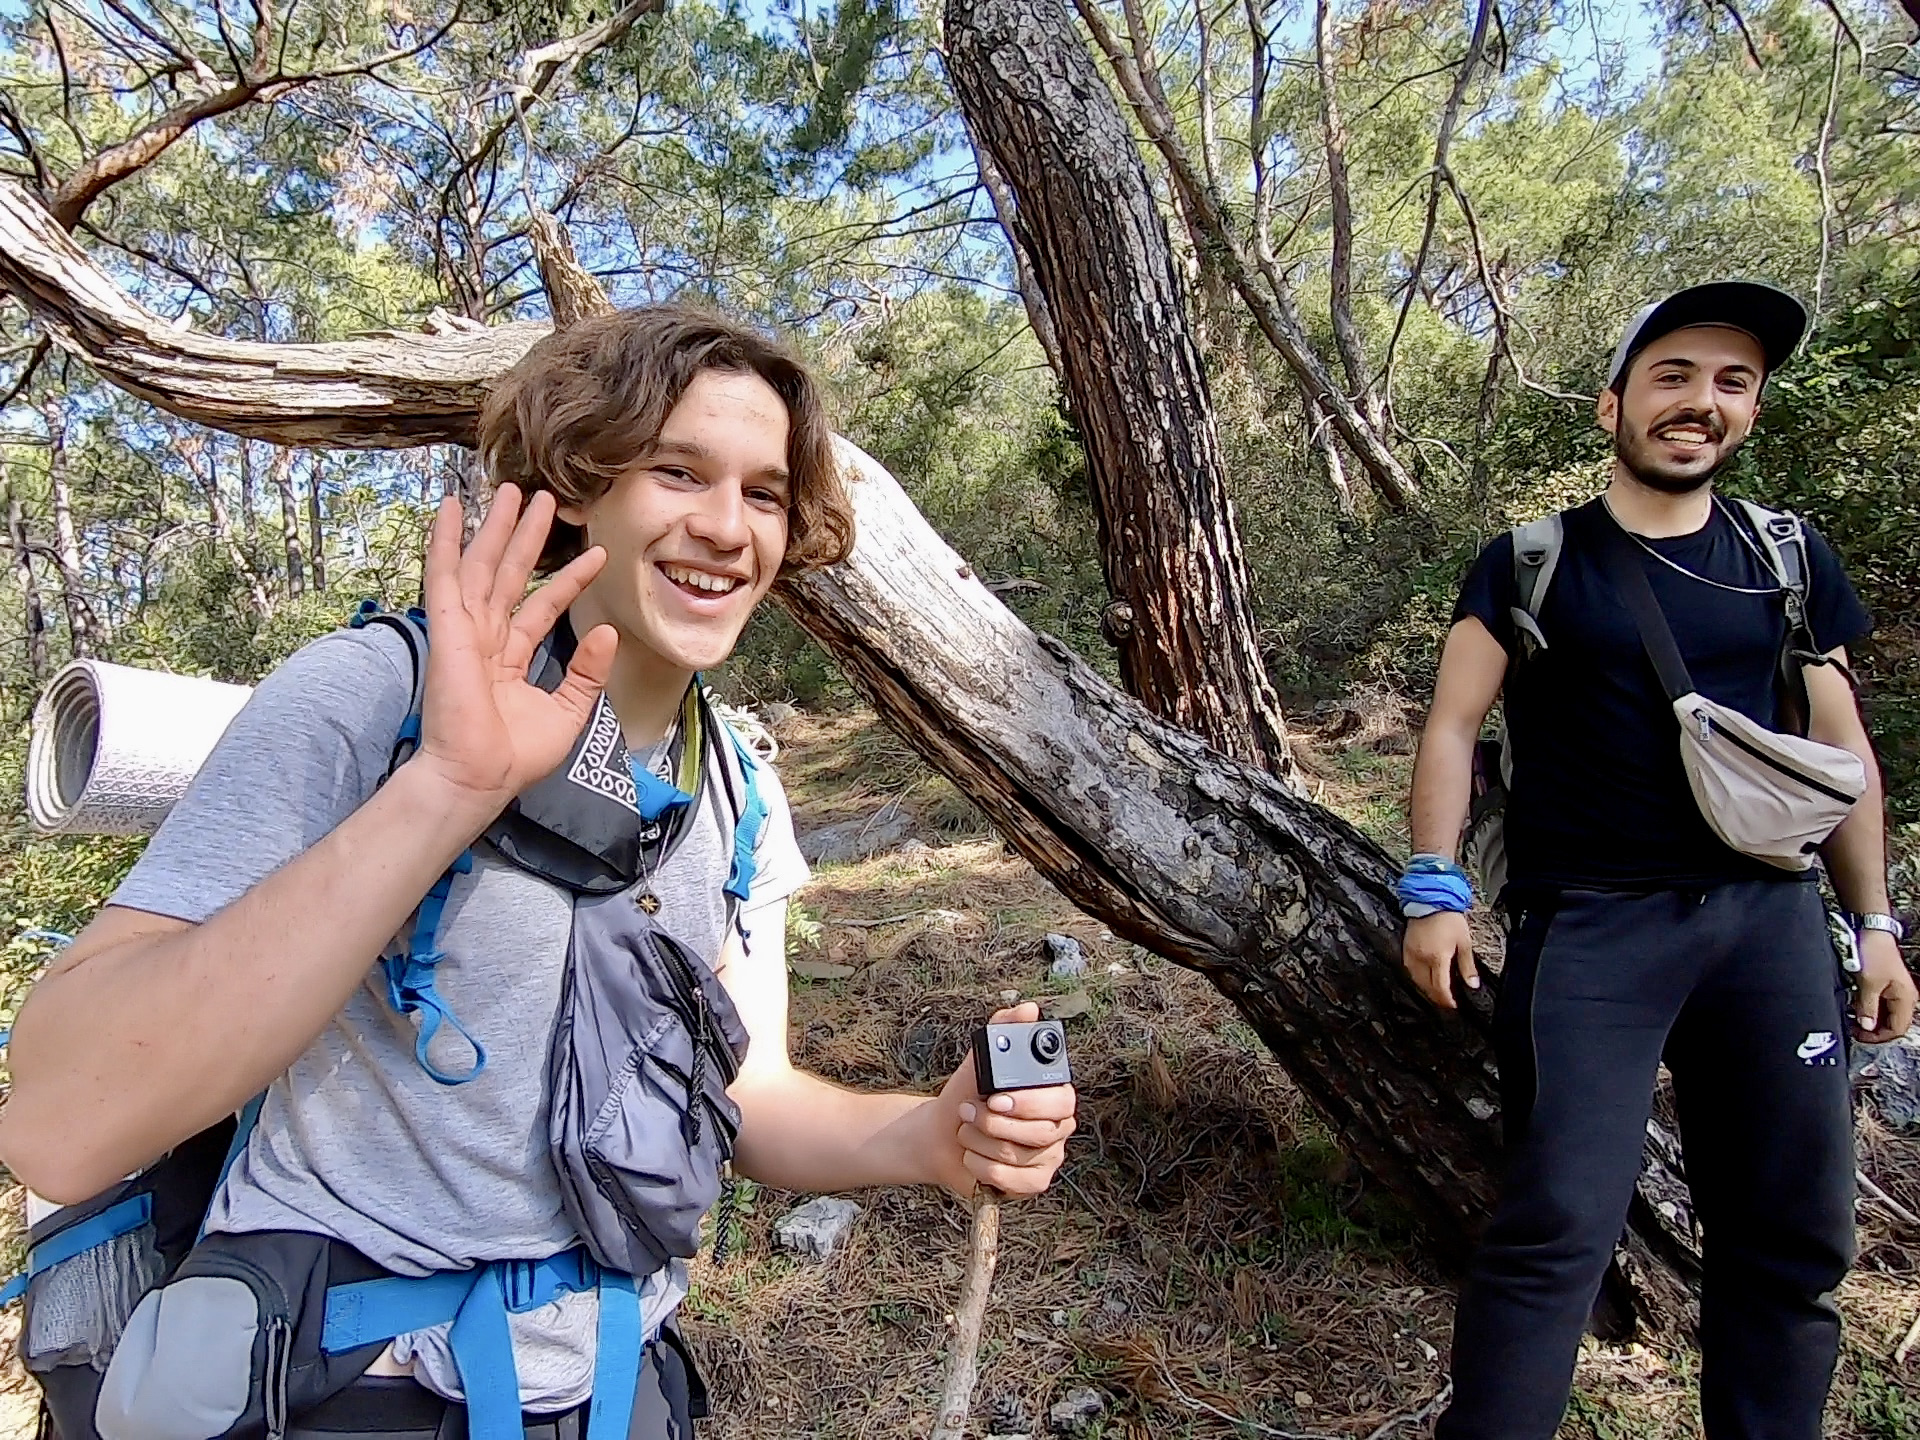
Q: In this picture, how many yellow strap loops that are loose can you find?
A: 0